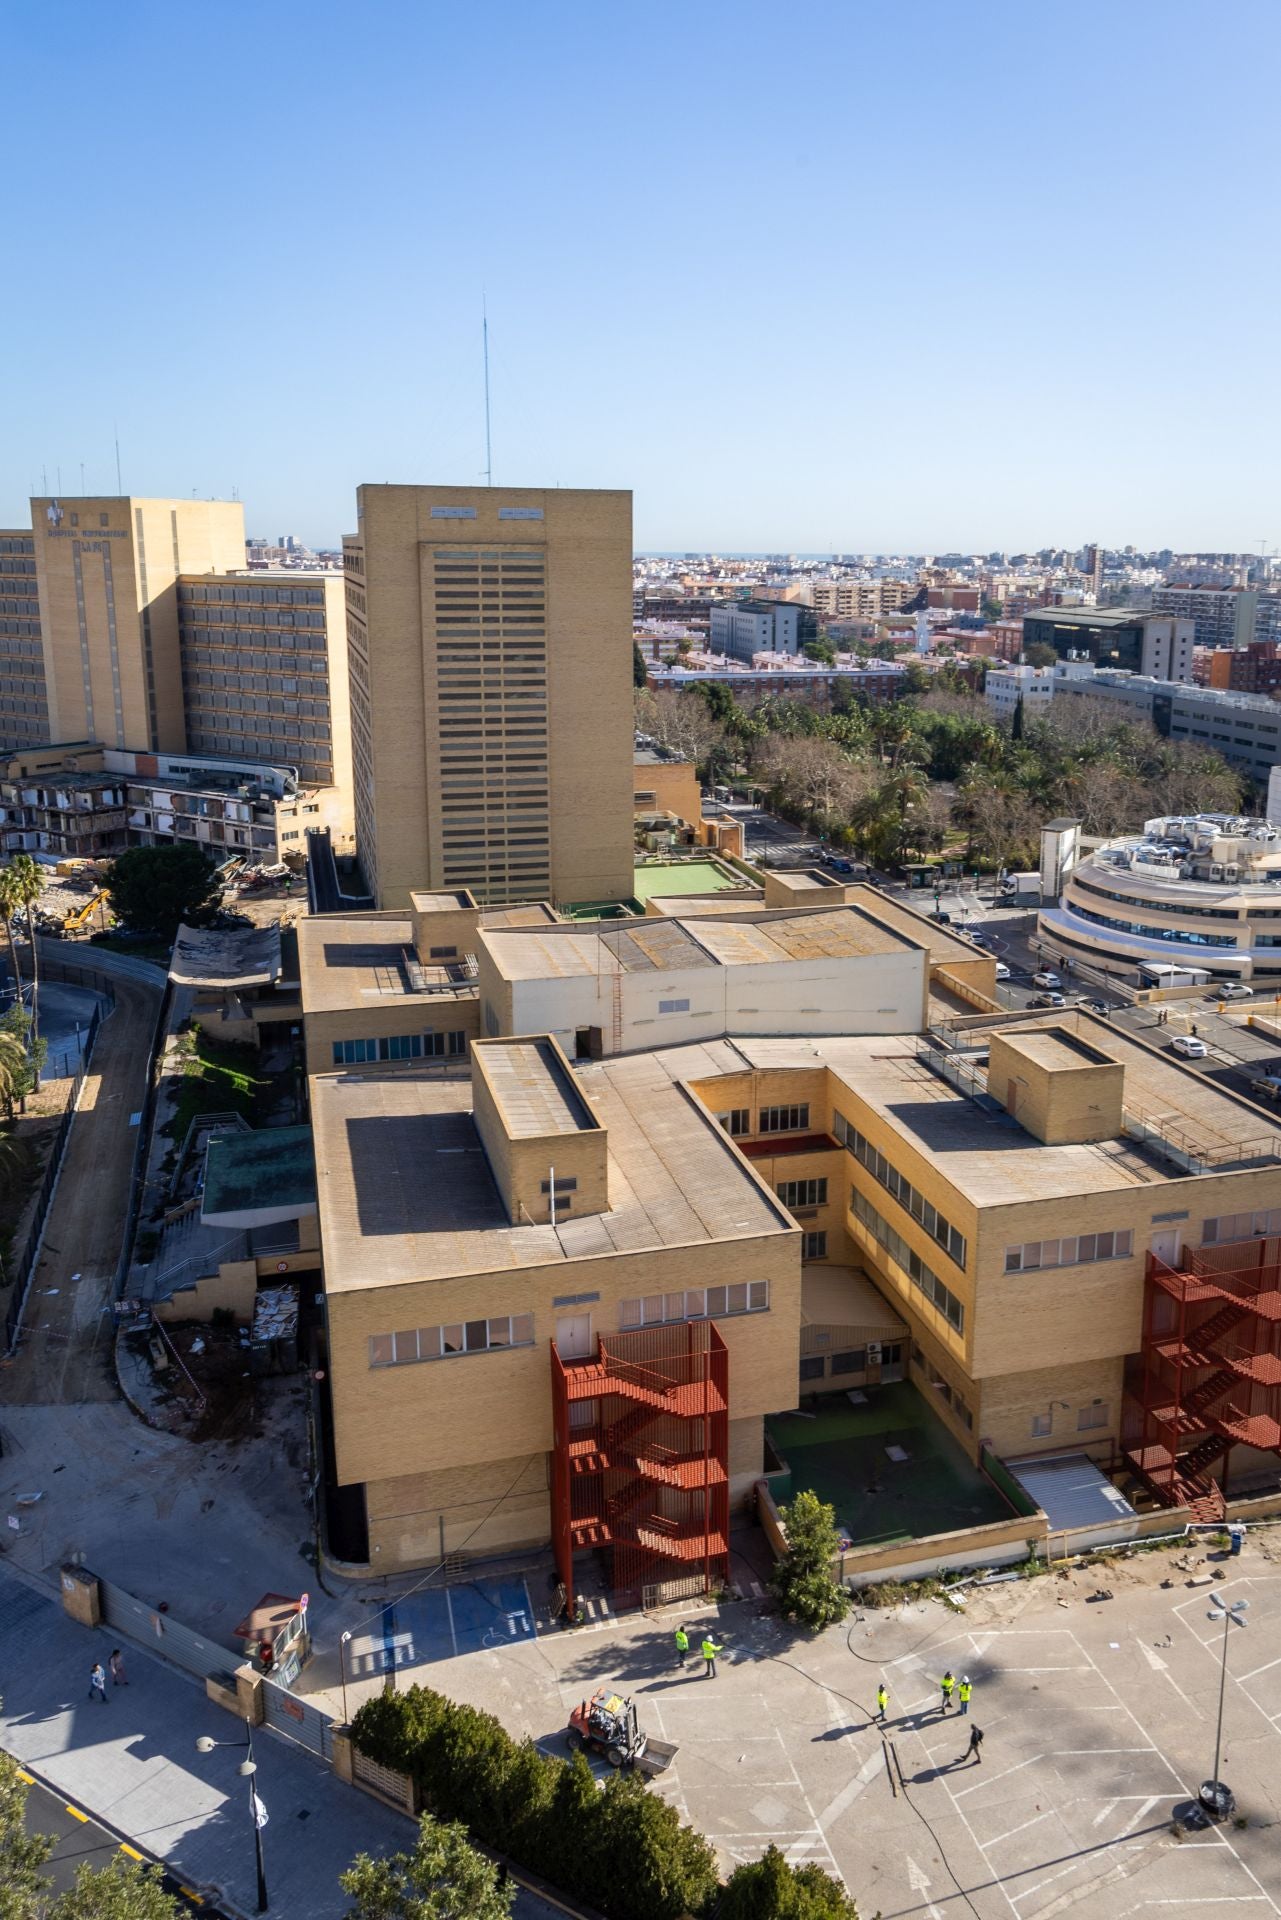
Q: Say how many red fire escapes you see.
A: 2